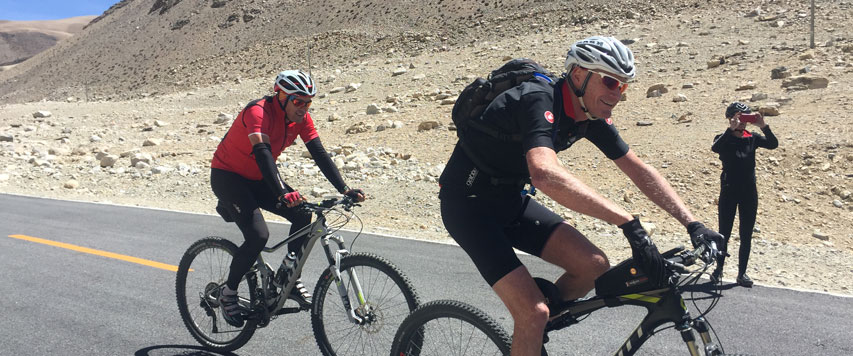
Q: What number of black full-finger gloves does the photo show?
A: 2